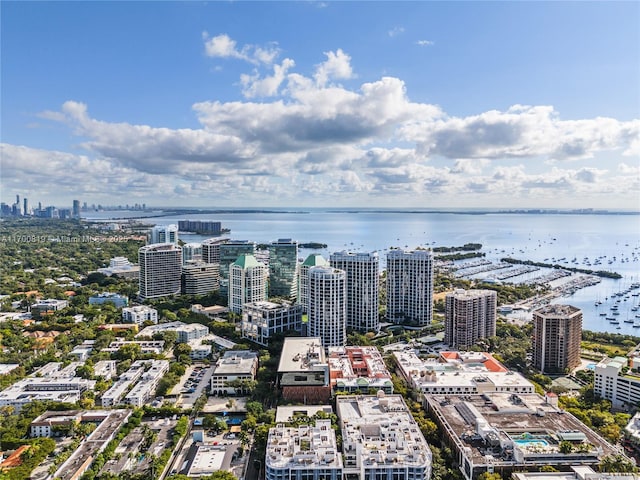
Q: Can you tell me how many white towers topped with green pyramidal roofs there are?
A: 2